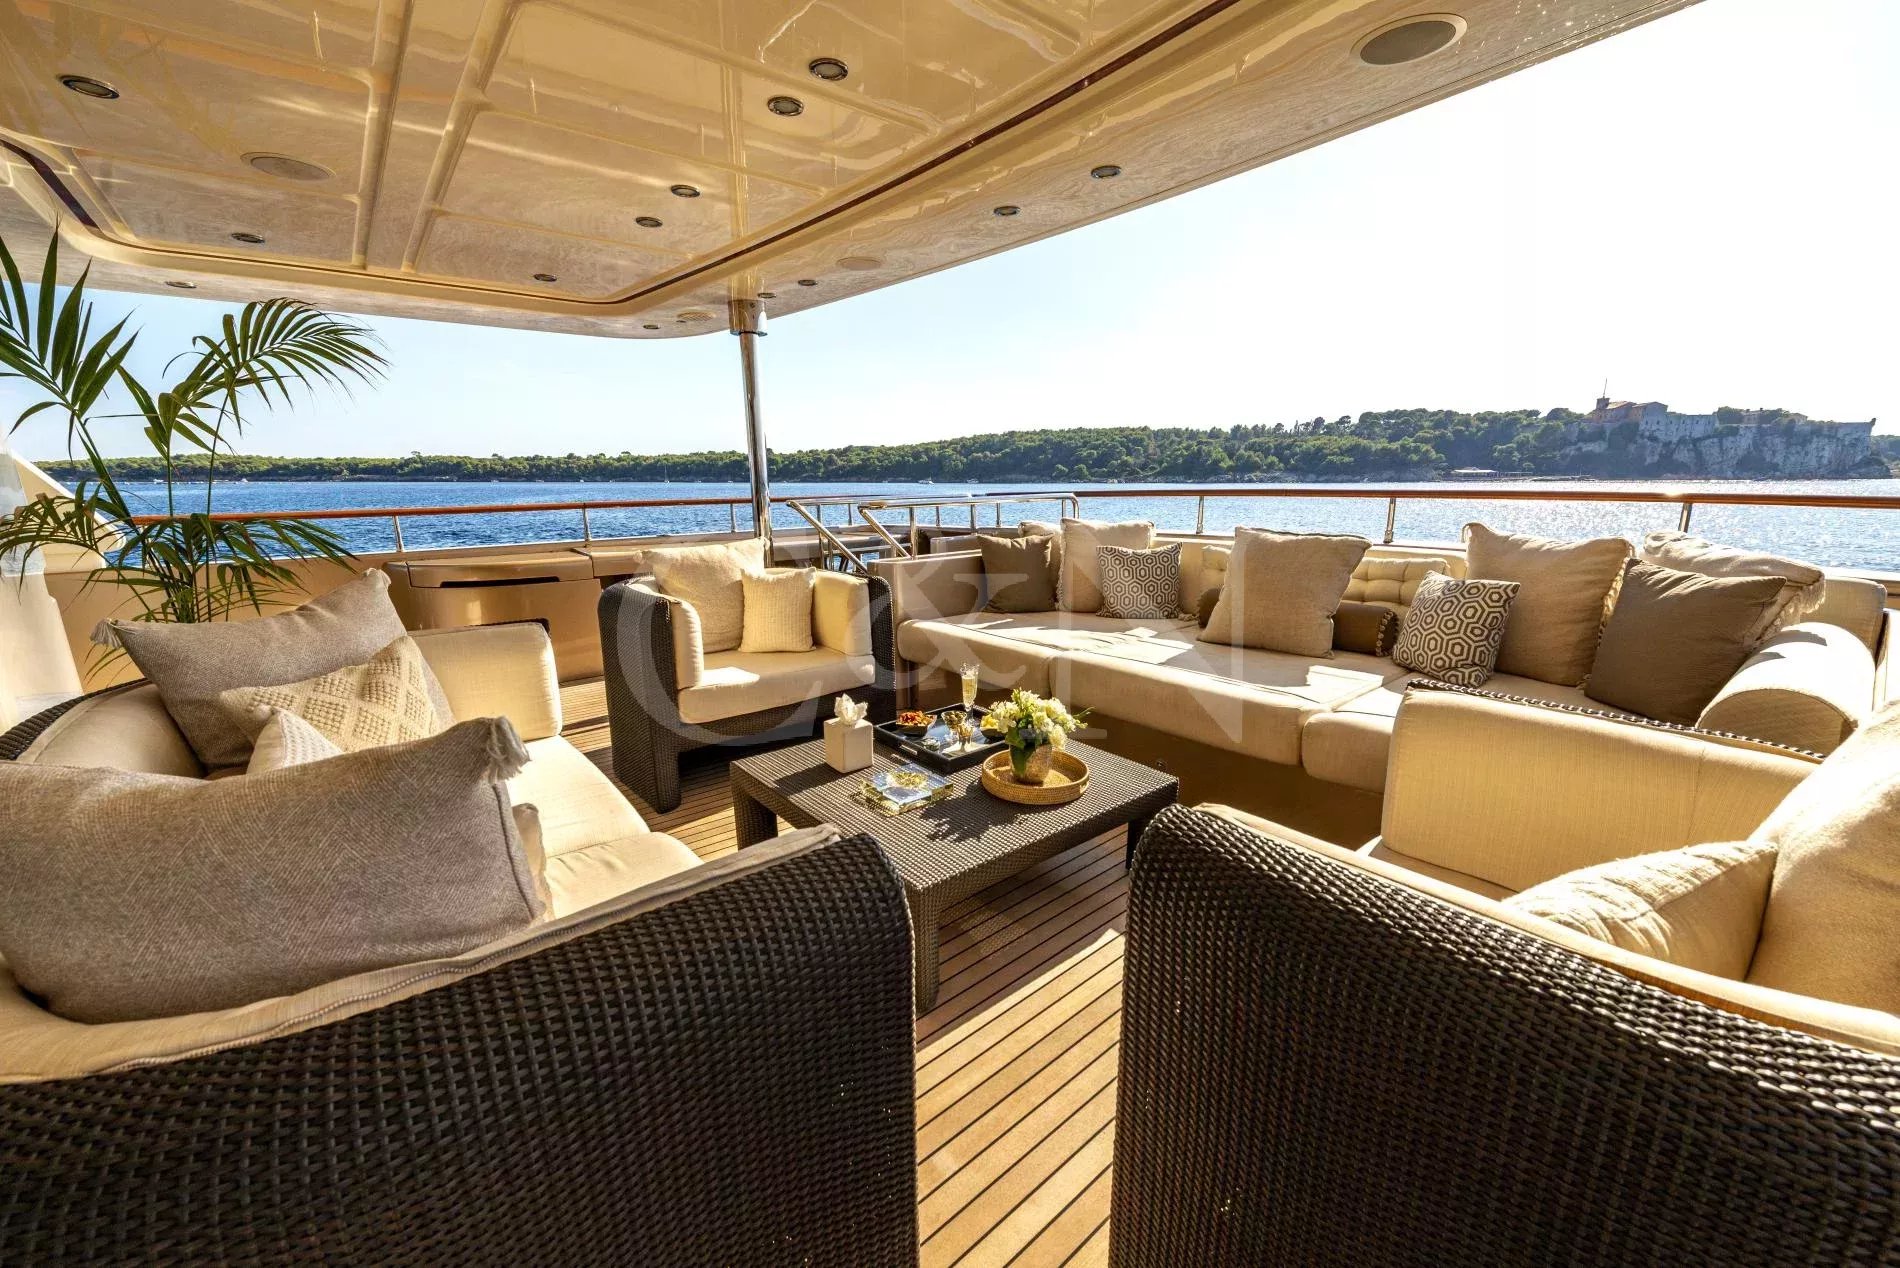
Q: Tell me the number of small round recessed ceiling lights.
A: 13